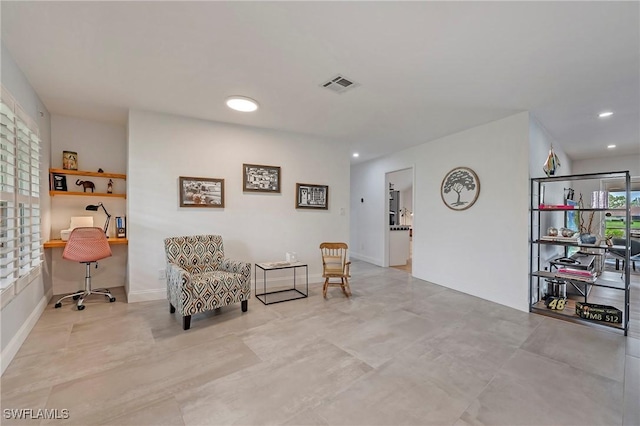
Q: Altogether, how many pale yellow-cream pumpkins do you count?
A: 0